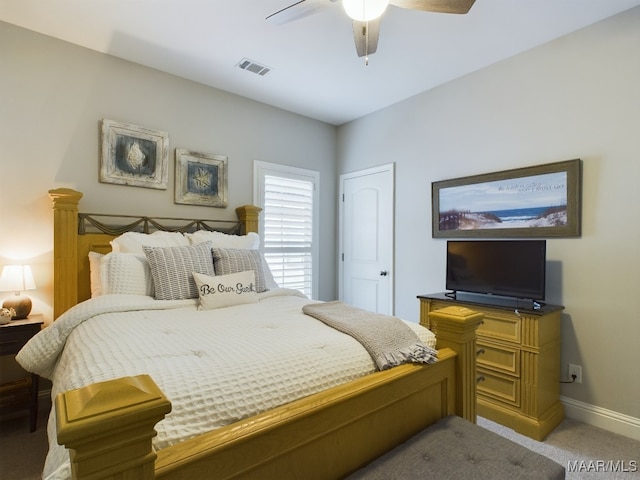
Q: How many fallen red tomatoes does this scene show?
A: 0